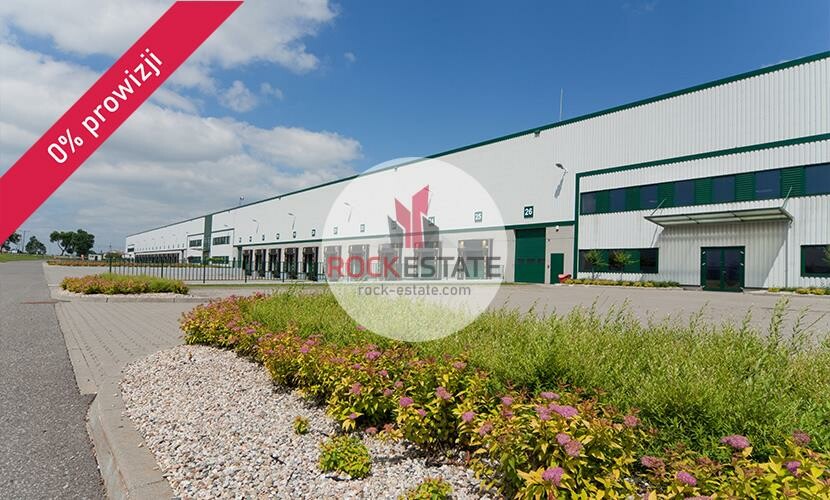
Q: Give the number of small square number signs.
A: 12